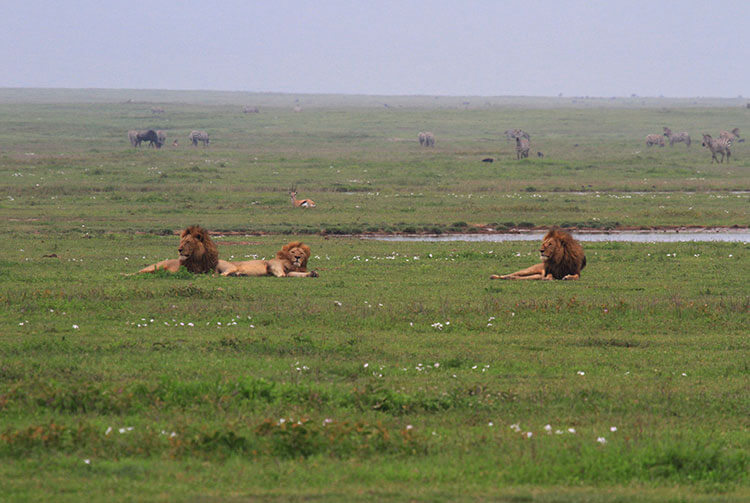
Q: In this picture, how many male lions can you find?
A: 3